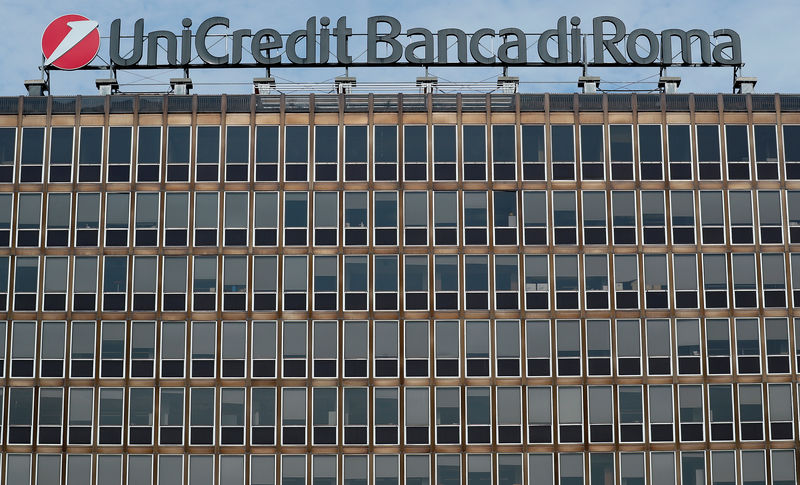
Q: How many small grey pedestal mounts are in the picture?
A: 10